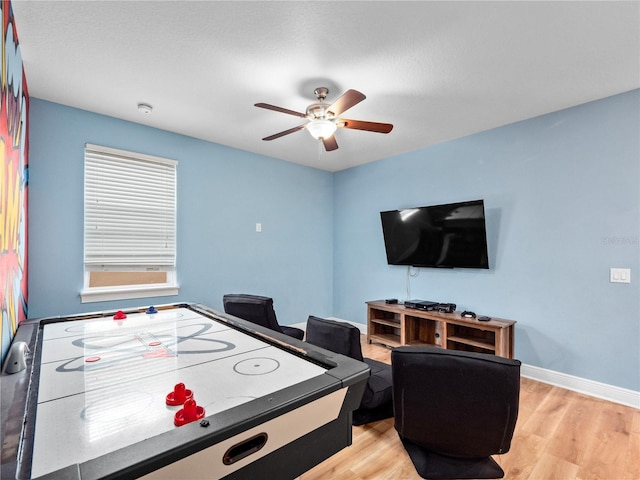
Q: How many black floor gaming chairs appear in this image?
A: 3